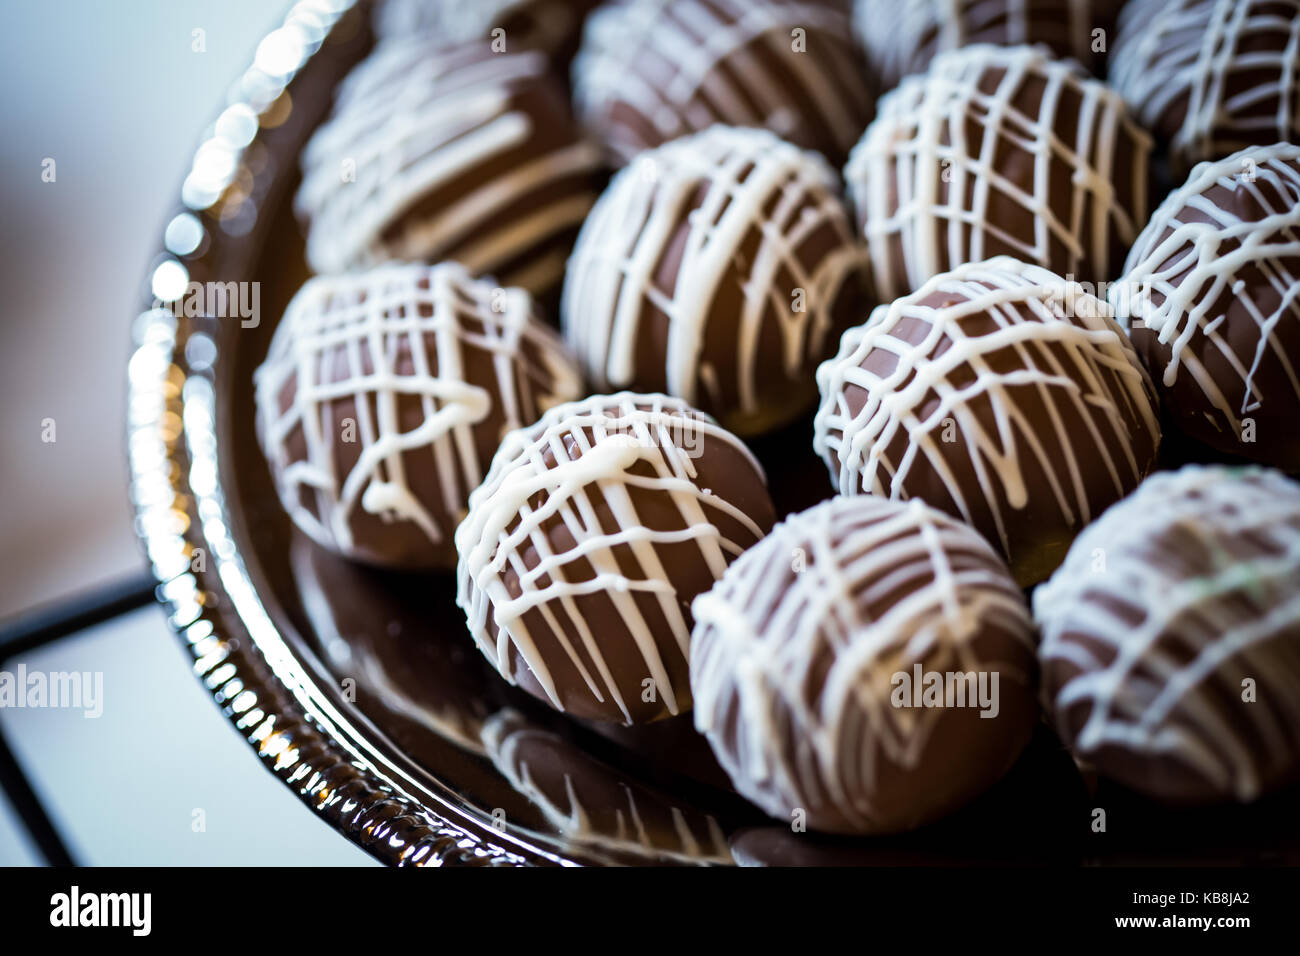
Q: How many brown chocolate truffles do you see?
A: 13